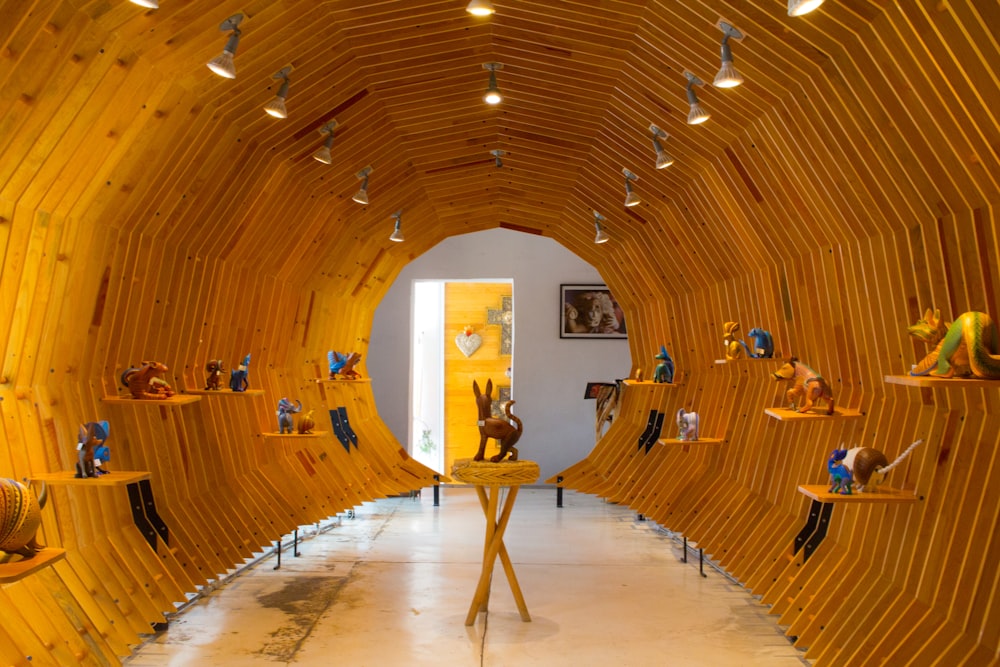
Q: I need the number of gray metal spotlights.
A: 15